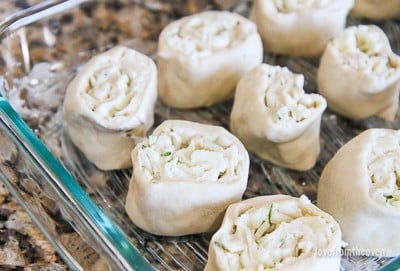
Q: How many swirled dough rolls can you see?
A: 9